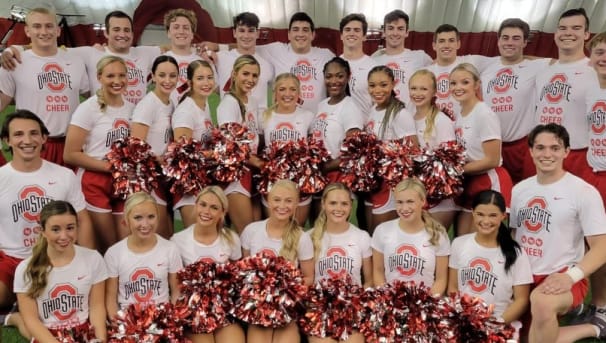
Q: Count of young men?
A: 13